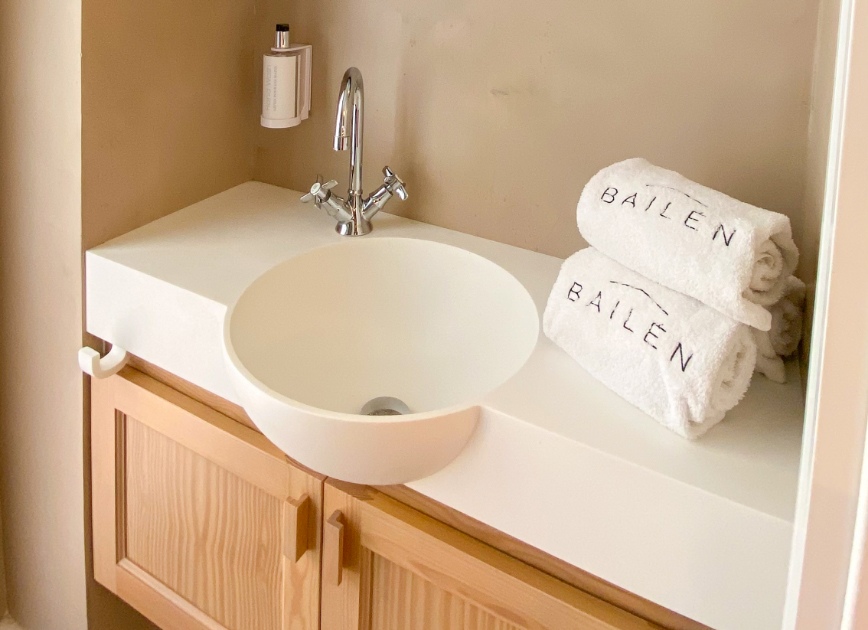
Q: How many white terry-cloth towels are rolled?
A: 3